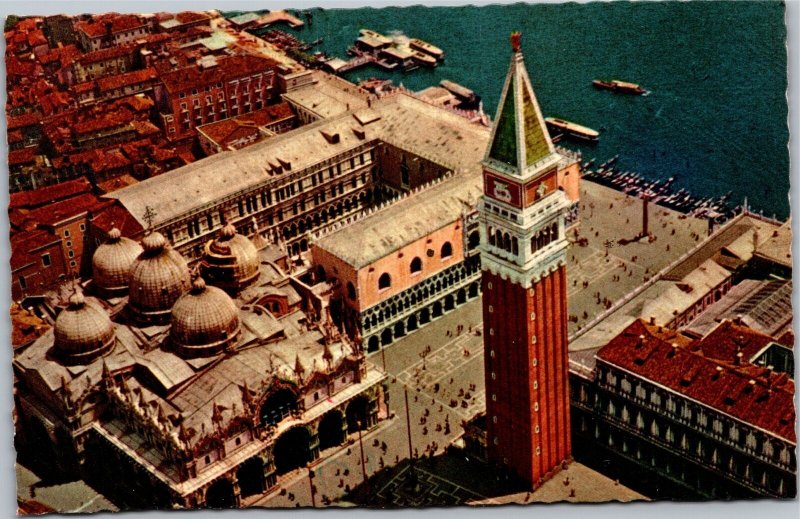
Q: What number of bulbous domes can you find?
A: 5